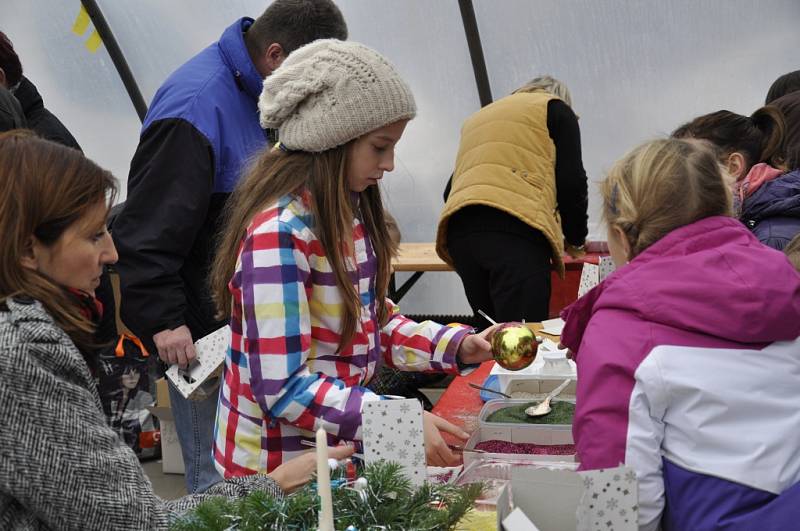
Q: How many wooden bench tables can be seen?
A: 1